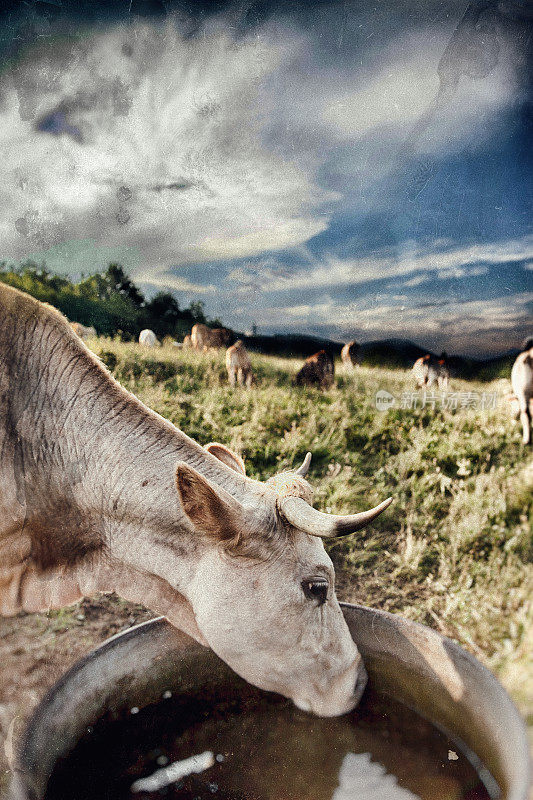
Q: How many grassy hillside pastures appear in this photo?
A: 1